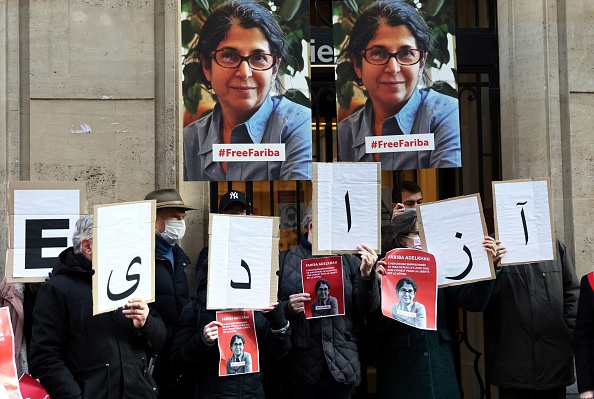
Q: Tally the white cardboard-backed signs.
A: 6